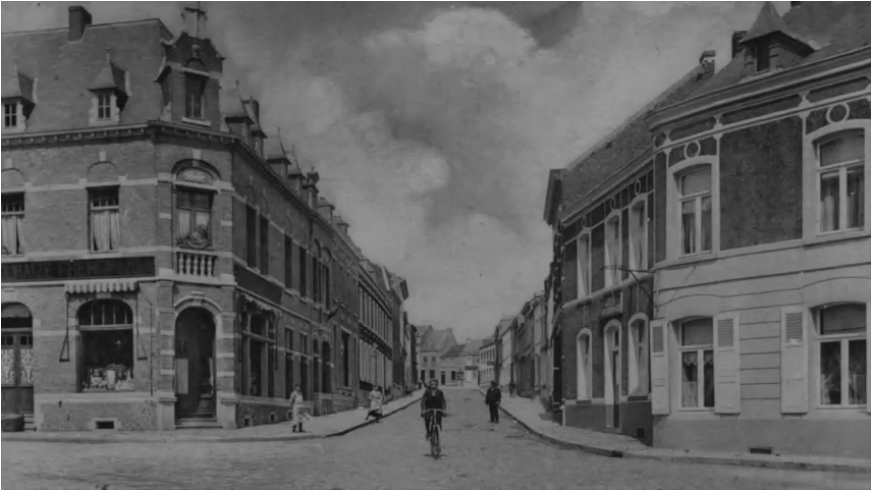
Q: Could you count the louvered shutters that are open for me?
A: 3